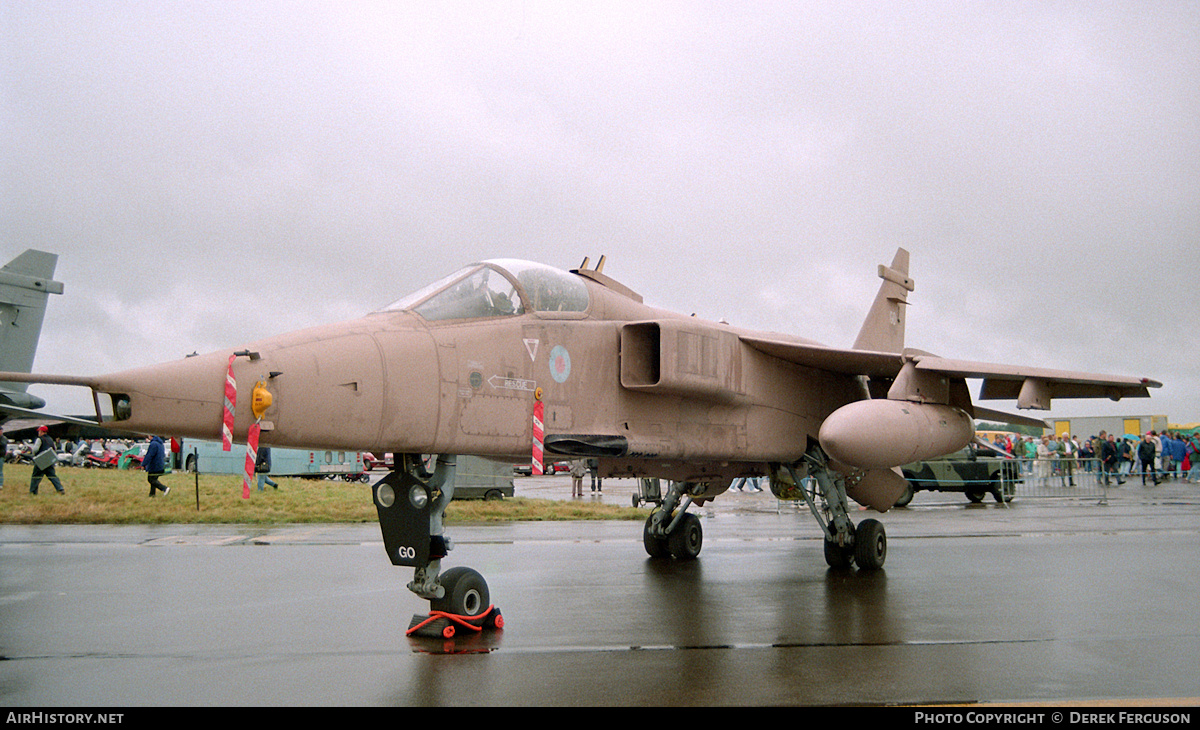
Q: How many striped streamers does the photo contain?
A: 3